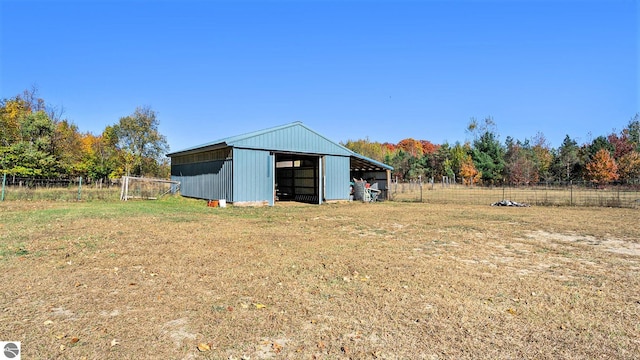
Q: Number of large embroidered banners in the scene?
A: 0